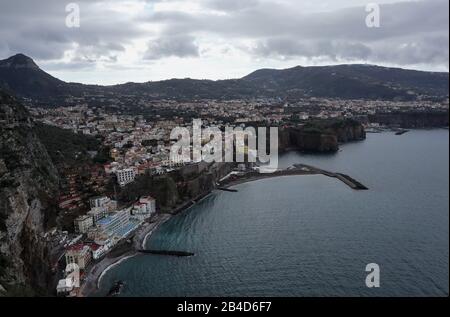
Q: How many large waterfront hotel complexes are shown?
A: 1